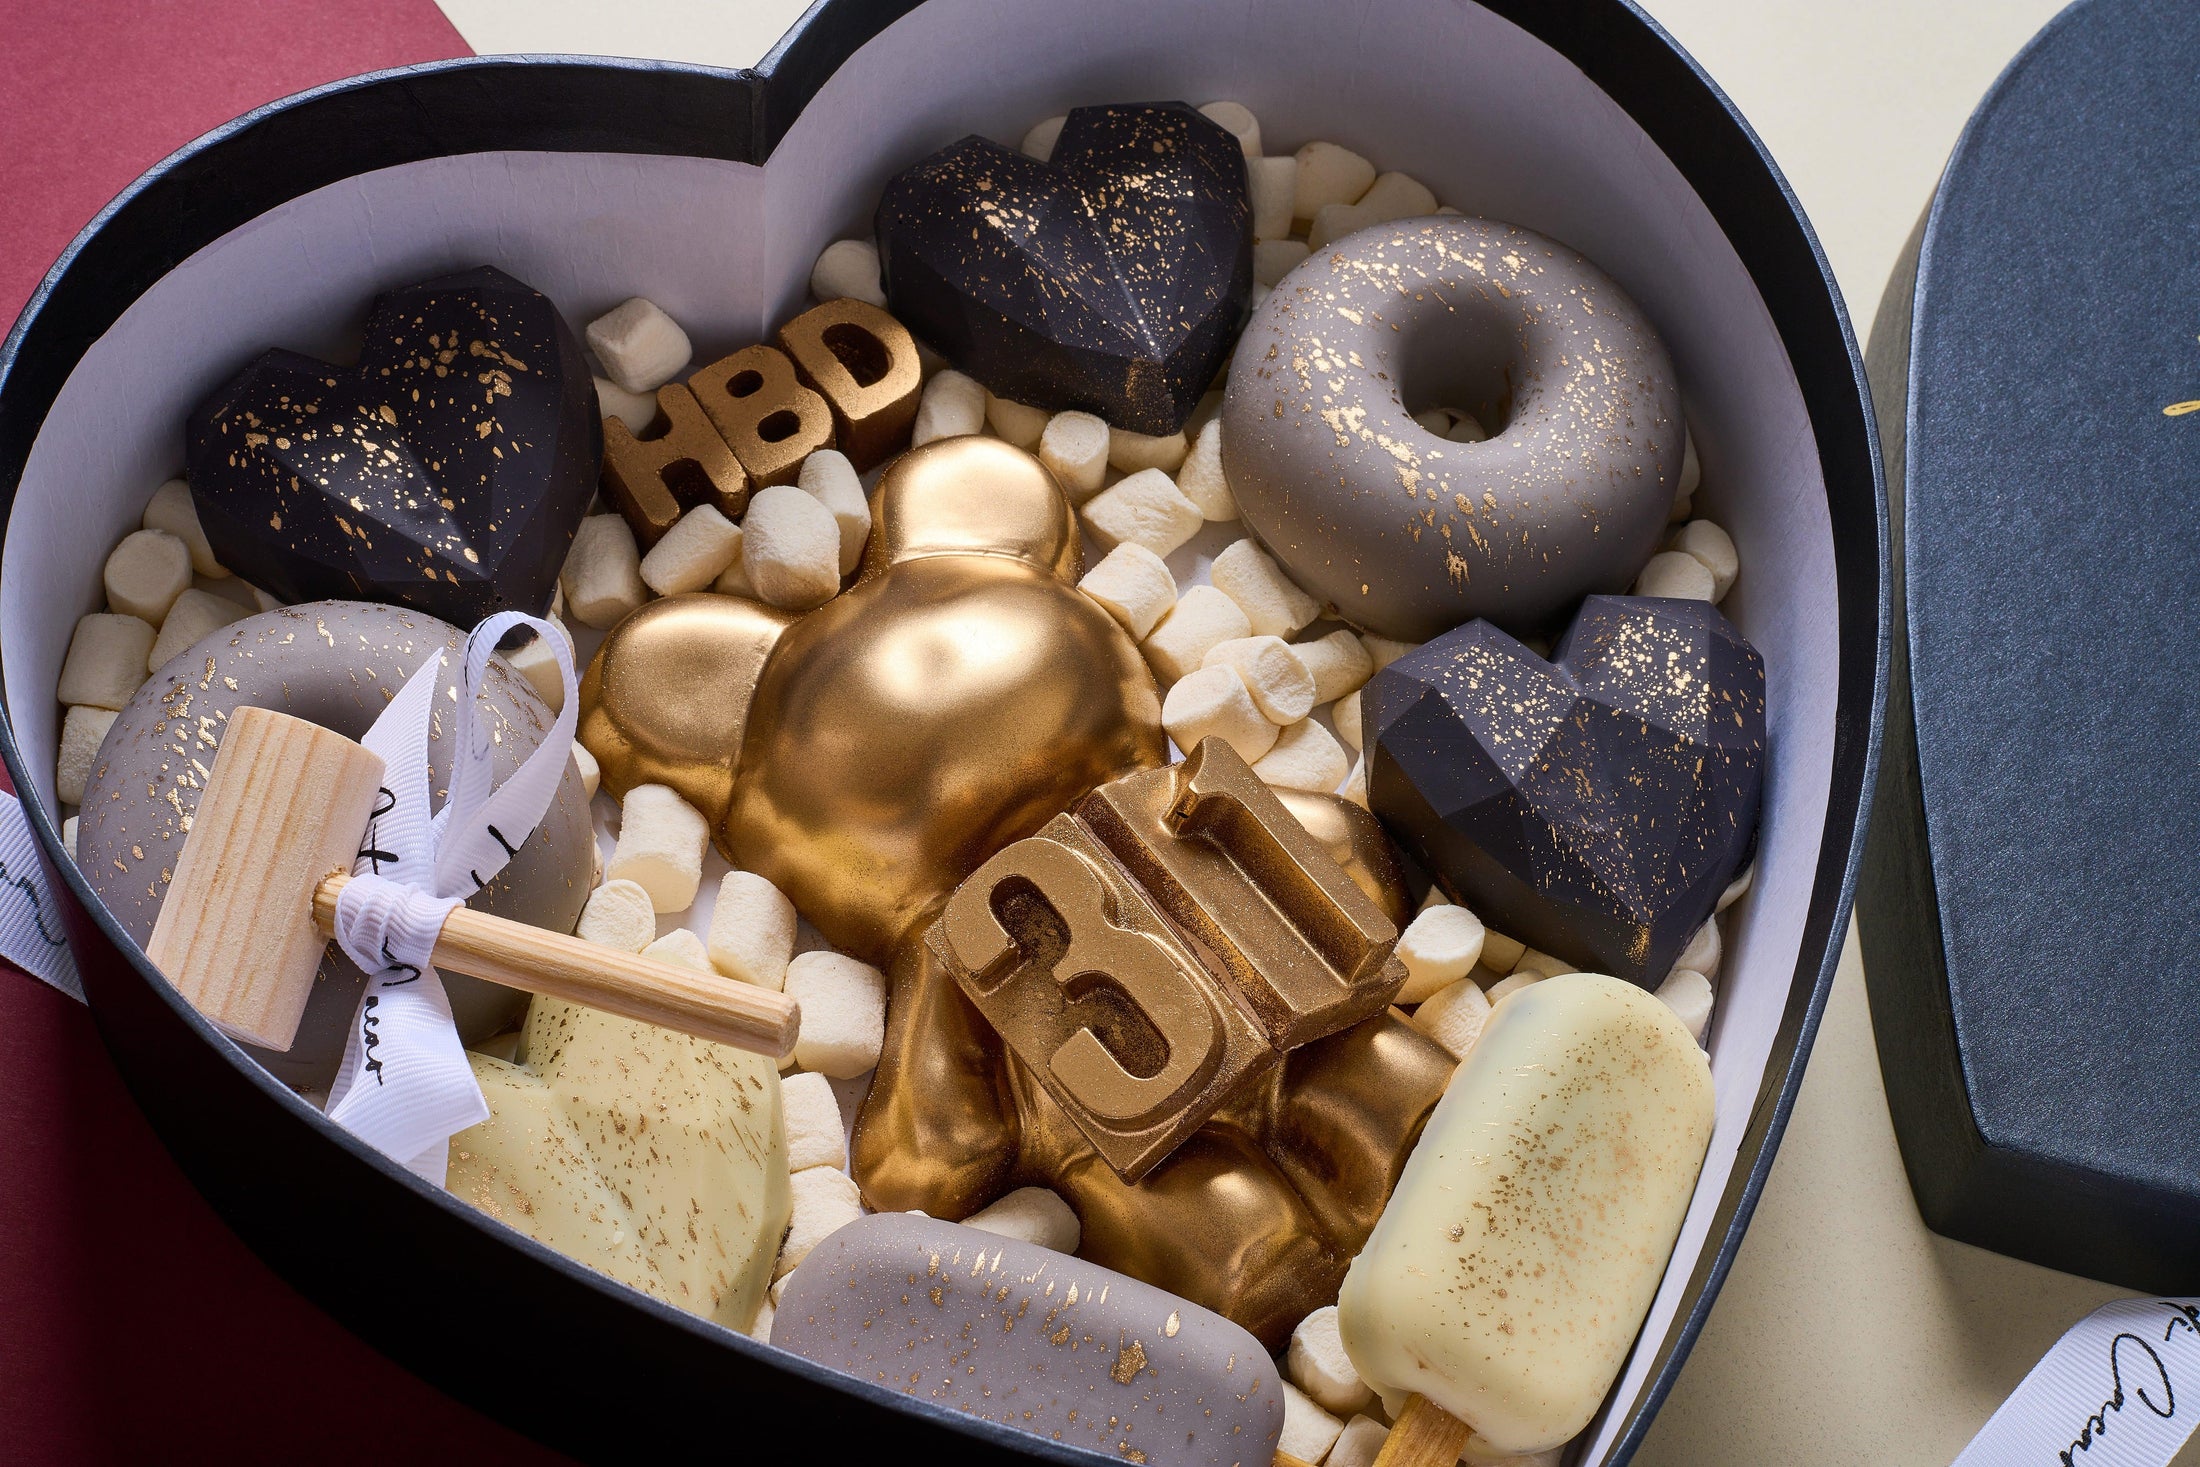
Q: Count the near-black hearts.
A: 3